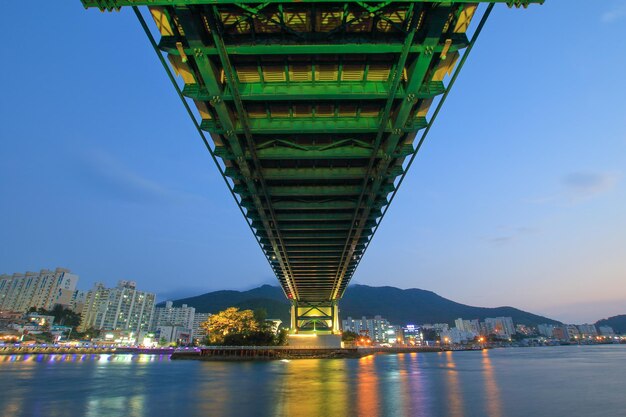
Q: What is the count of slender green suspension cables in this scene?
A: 2